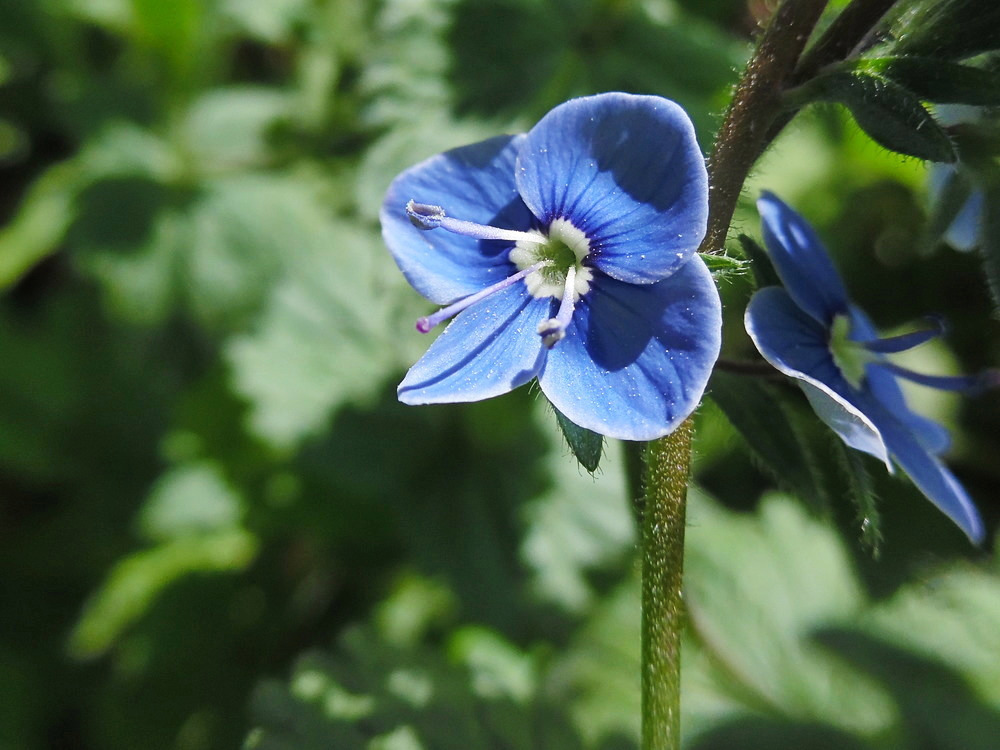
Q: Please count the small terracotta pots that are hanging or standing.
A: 0